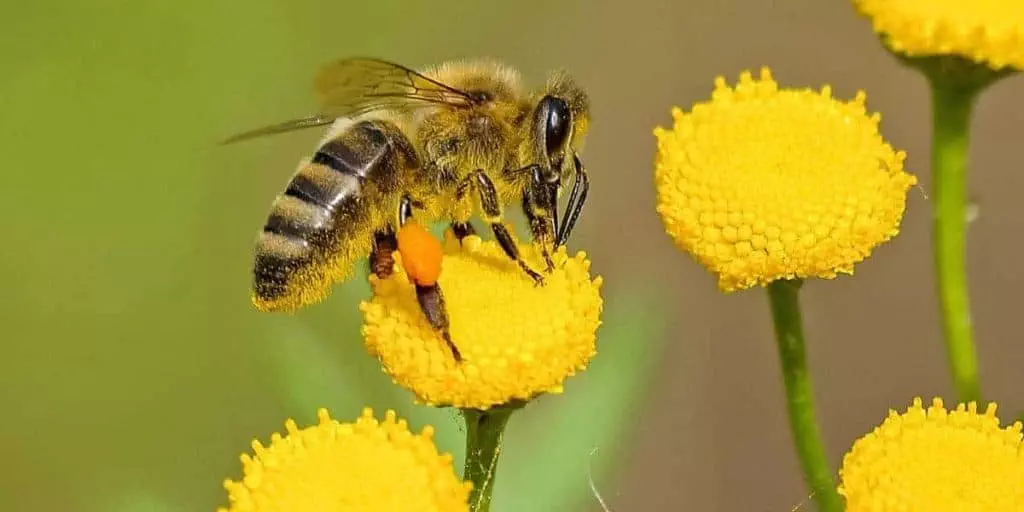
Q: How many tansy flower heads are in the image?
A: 5